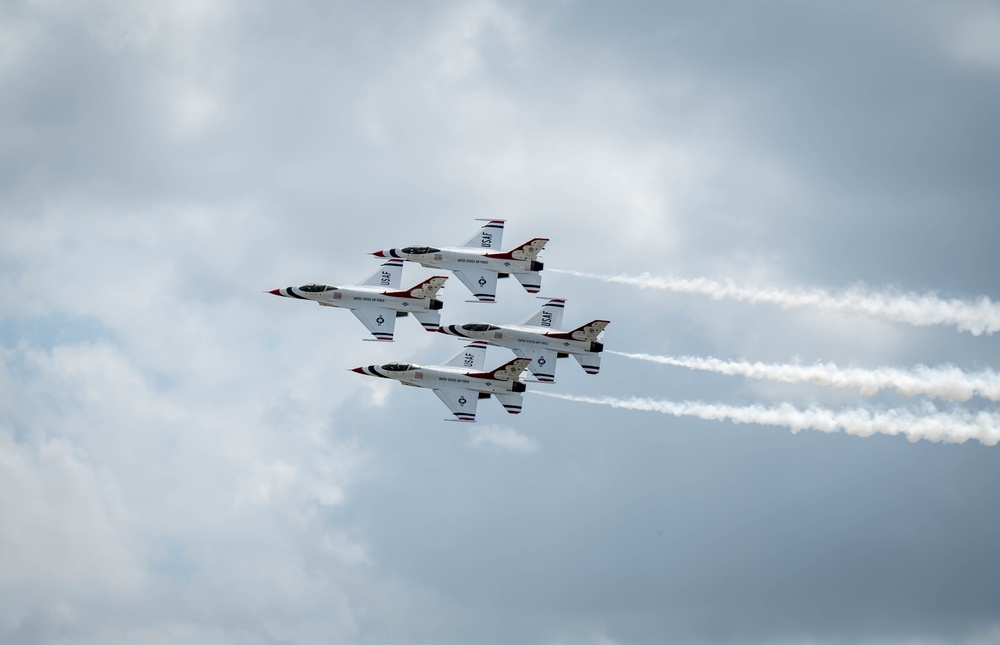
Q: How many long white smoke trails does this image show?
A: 3